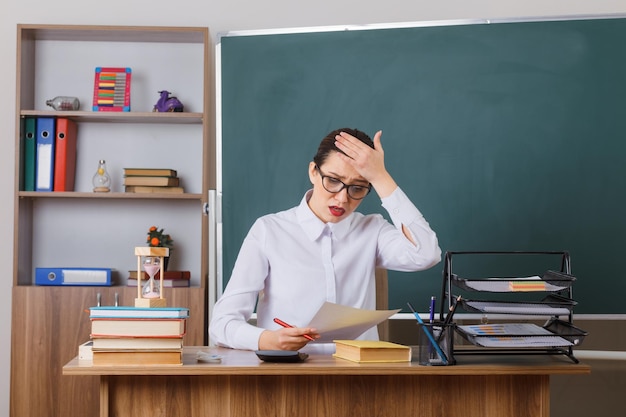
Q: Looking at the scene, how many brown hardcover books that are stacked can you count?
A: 3